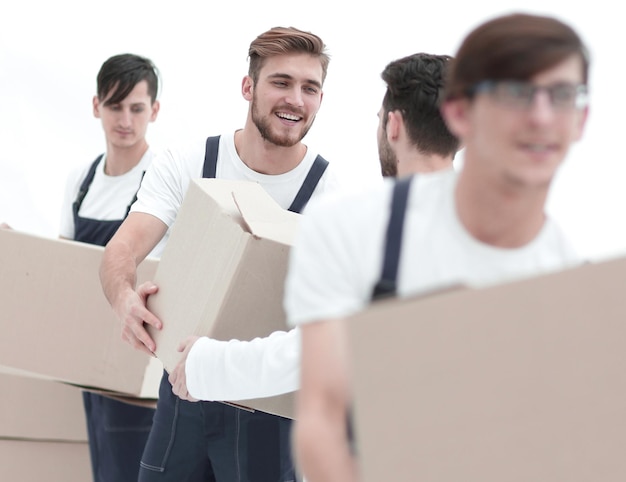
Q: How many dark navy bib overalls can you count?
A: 3